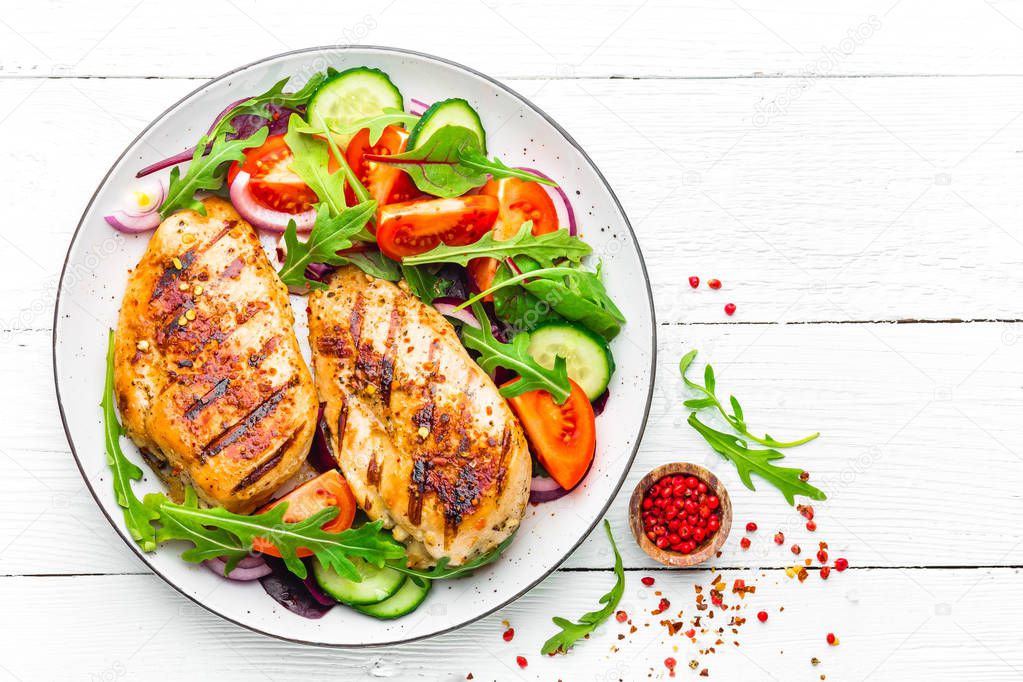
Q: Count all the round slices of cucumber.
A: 5